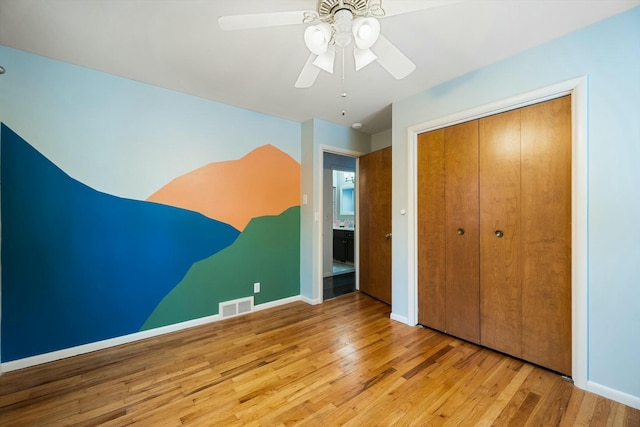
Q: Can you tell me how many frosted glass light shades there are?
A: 4